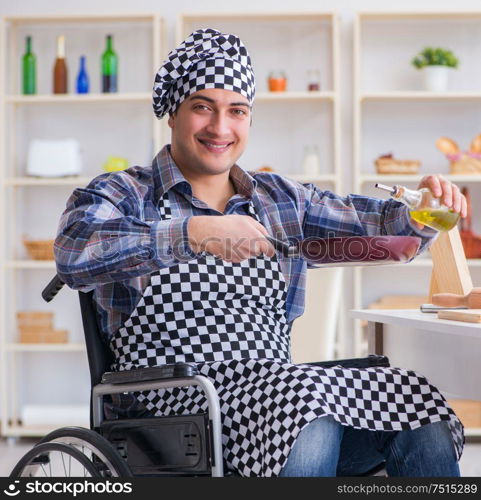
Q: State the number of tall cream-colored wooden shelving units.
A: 3